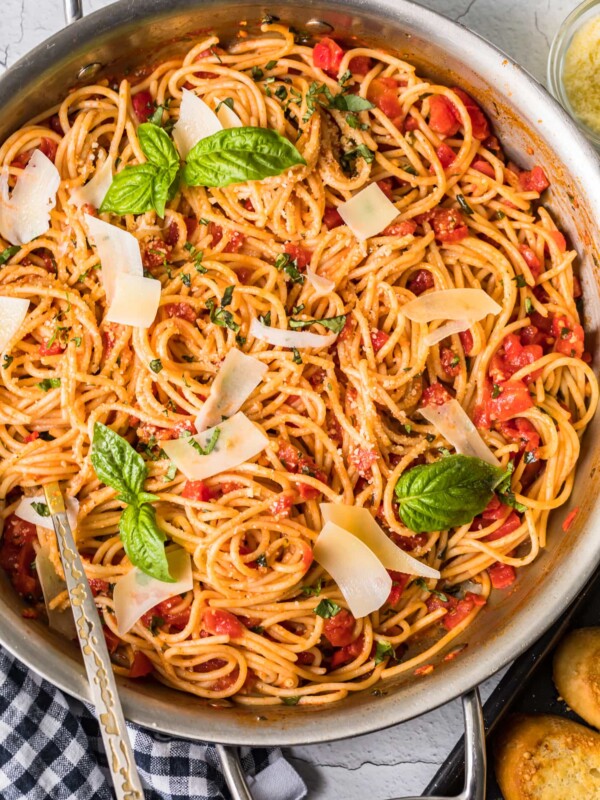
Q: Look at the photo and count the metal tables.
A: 0